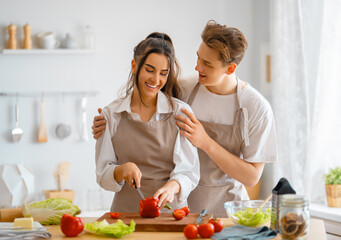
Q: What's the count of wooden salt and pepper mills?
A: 2